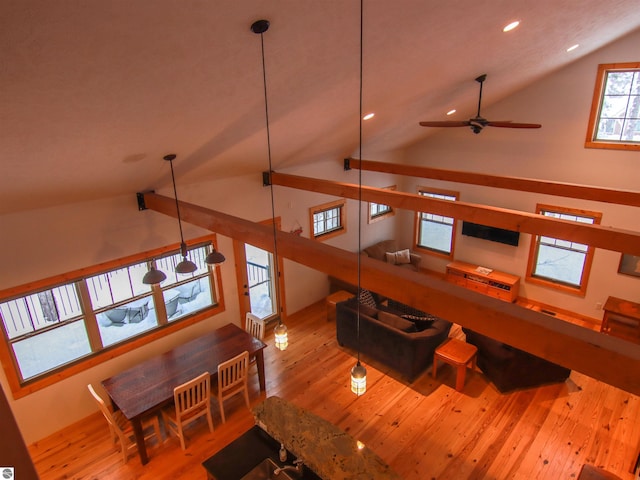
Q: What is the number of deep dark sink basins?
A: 1